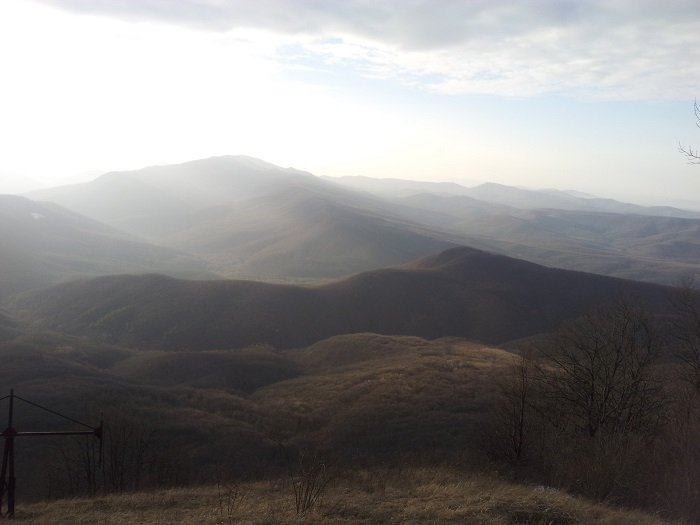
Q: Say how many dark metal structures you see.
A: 1